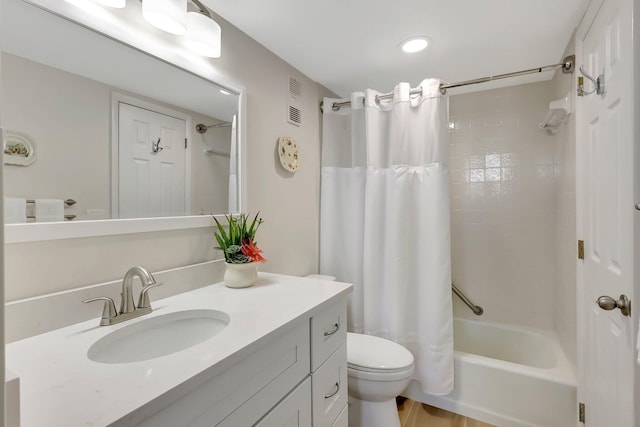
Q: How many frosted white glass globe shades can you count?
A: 3